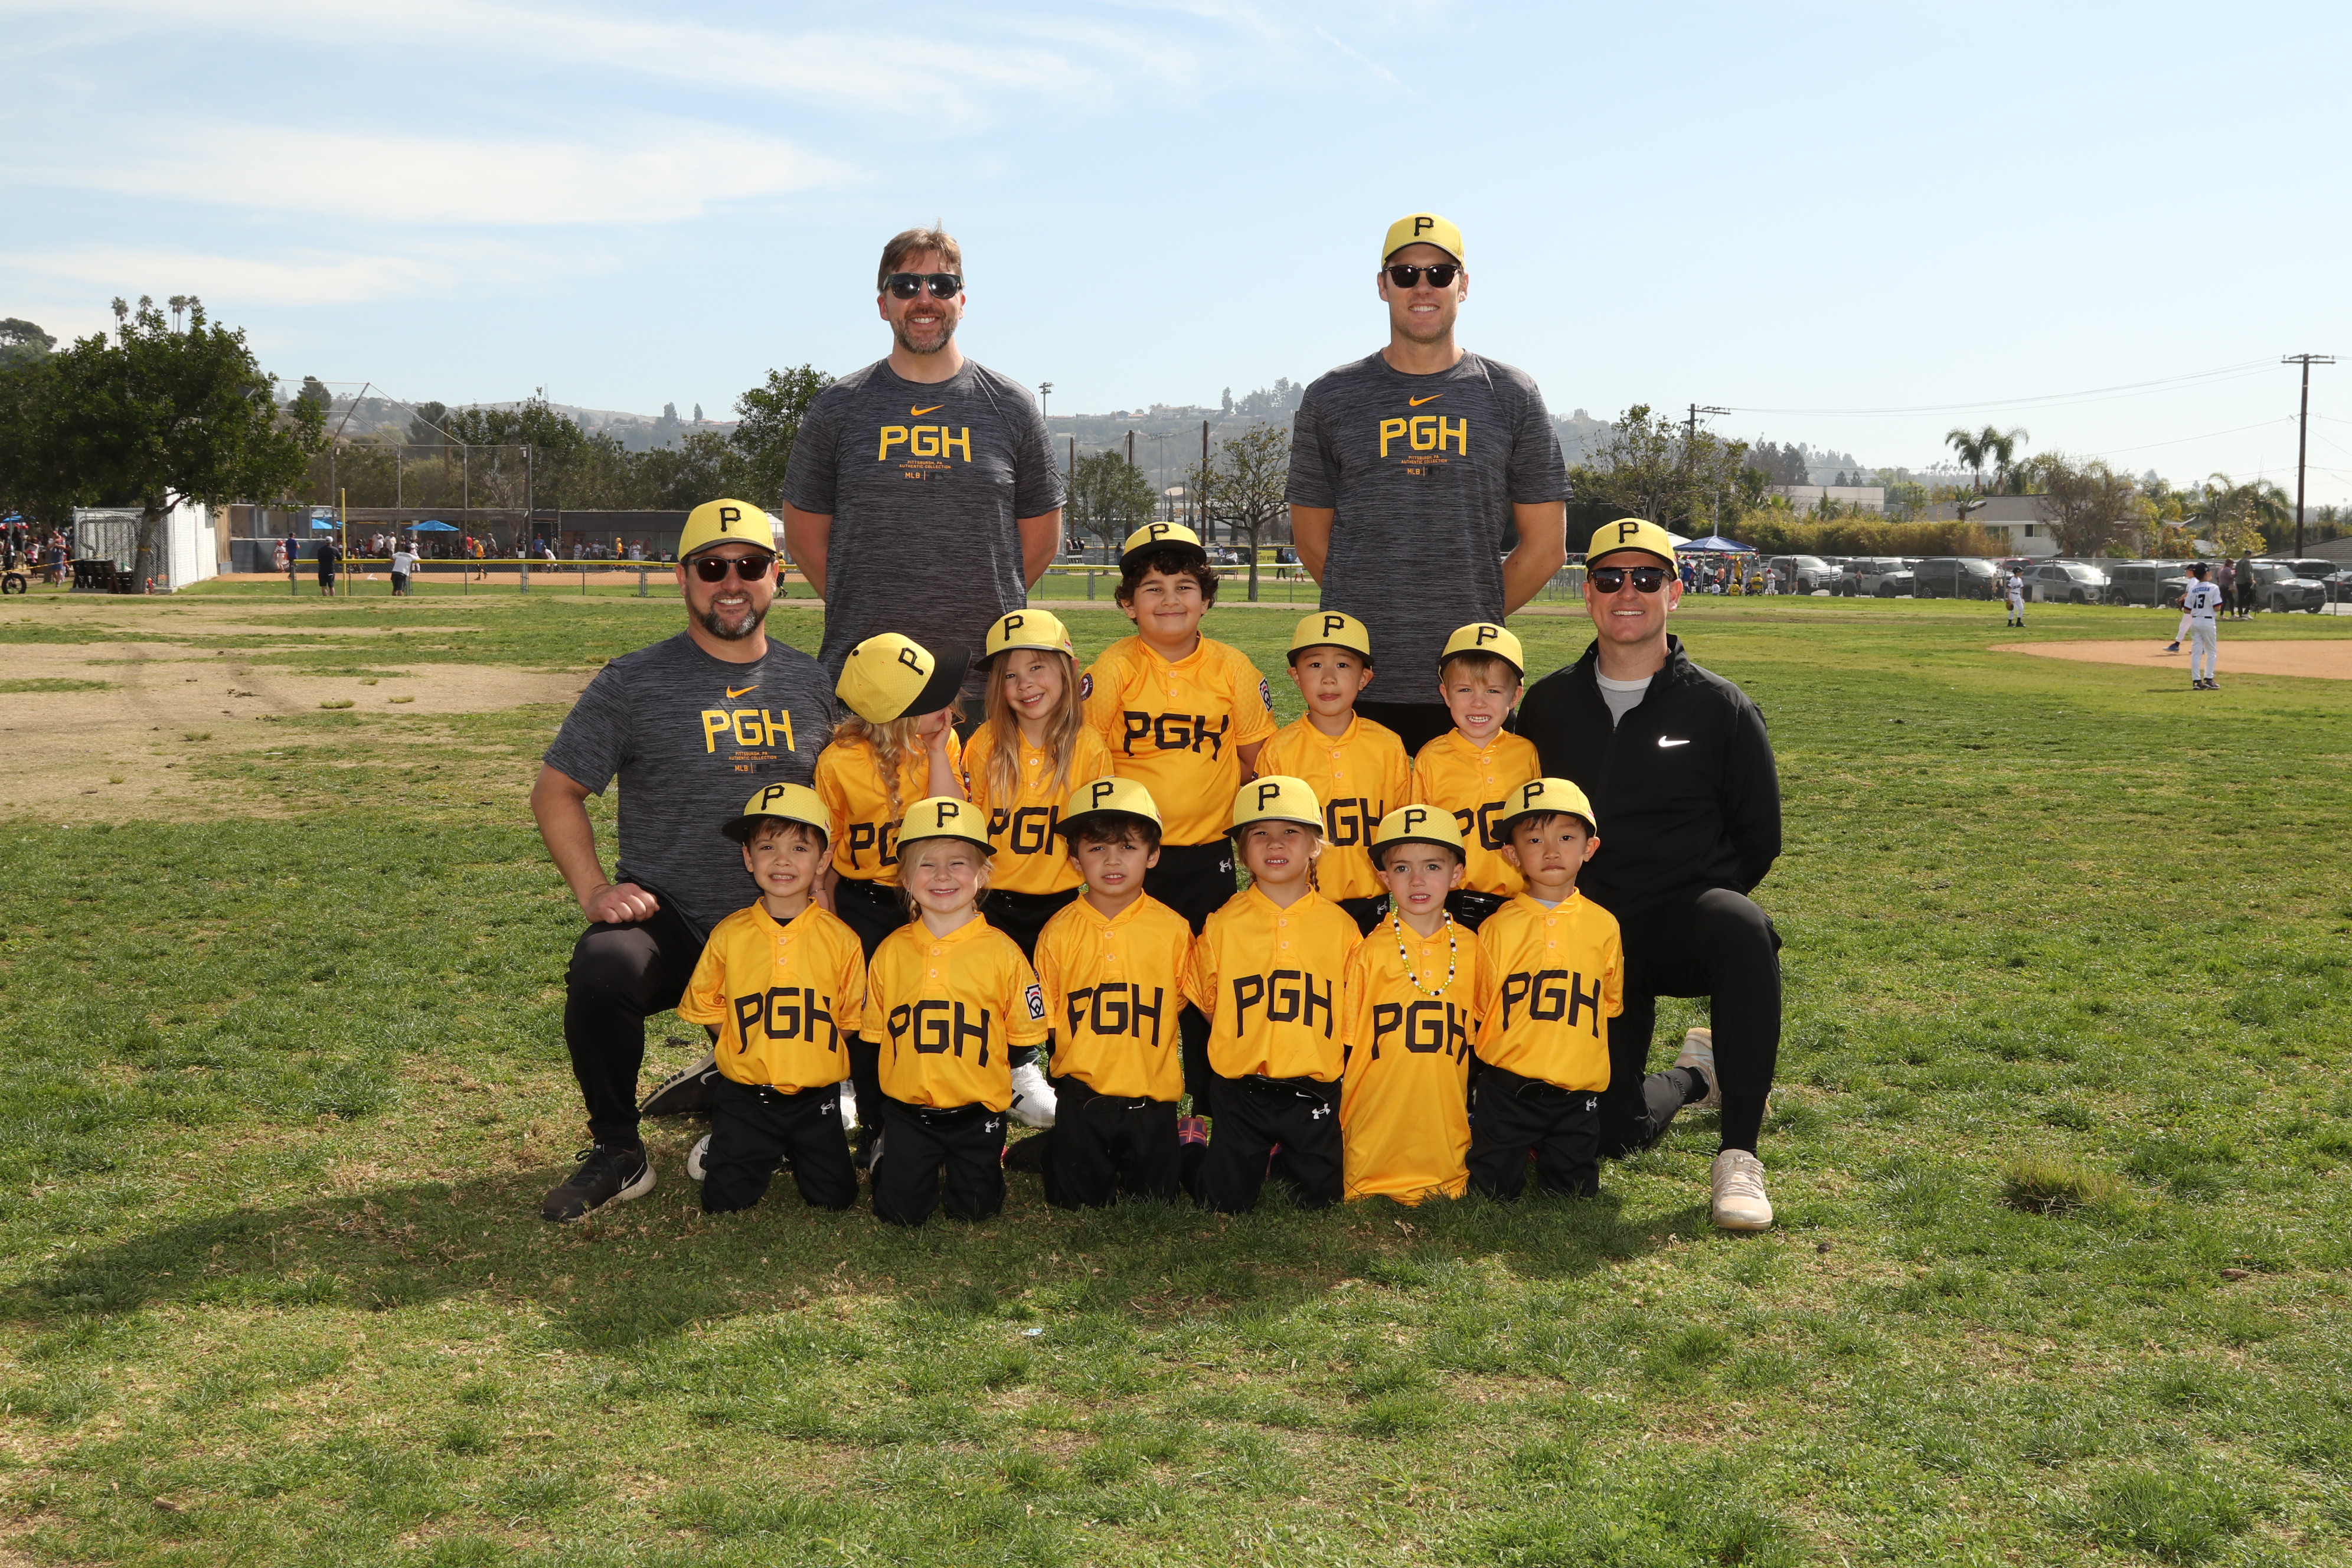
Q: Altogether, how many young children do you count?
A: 11